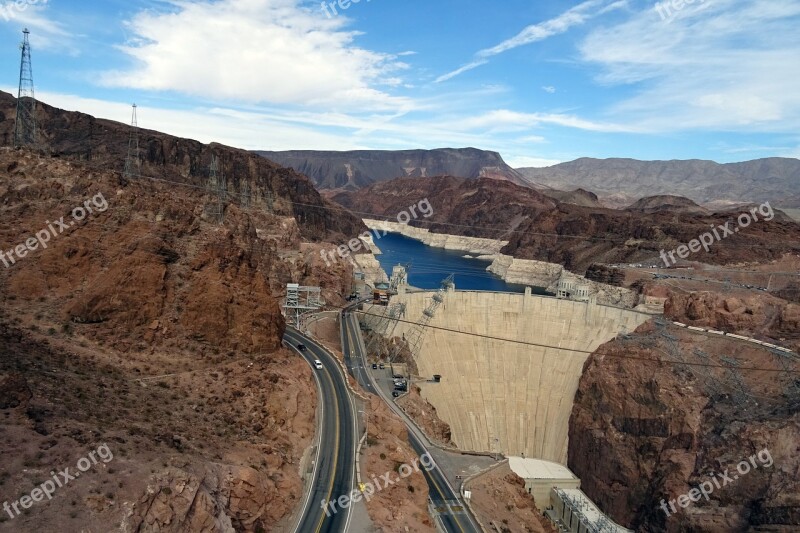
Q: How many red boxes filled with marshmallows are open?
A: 0